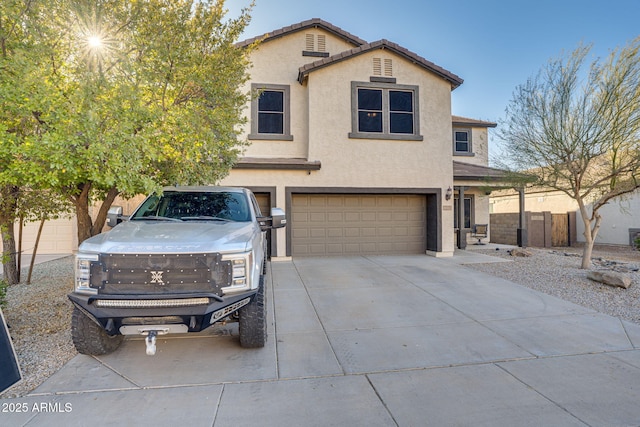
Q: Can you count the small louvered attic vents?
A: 4